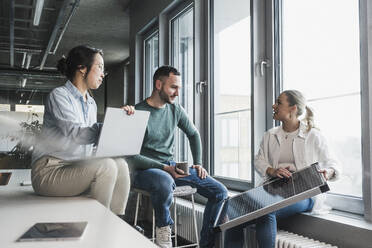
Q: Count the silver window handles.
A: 2